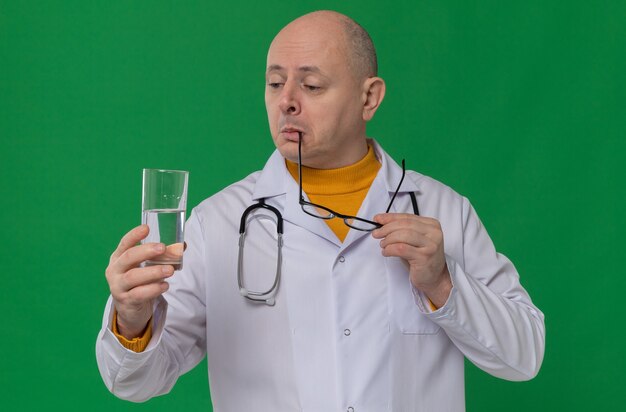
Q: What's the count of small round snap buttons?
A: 3